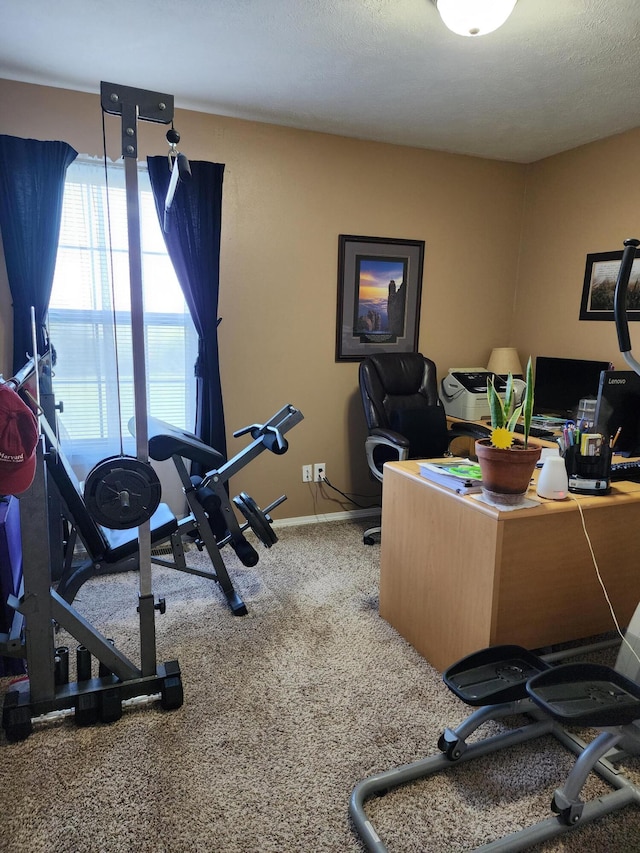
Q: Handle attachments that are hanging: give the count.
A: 1